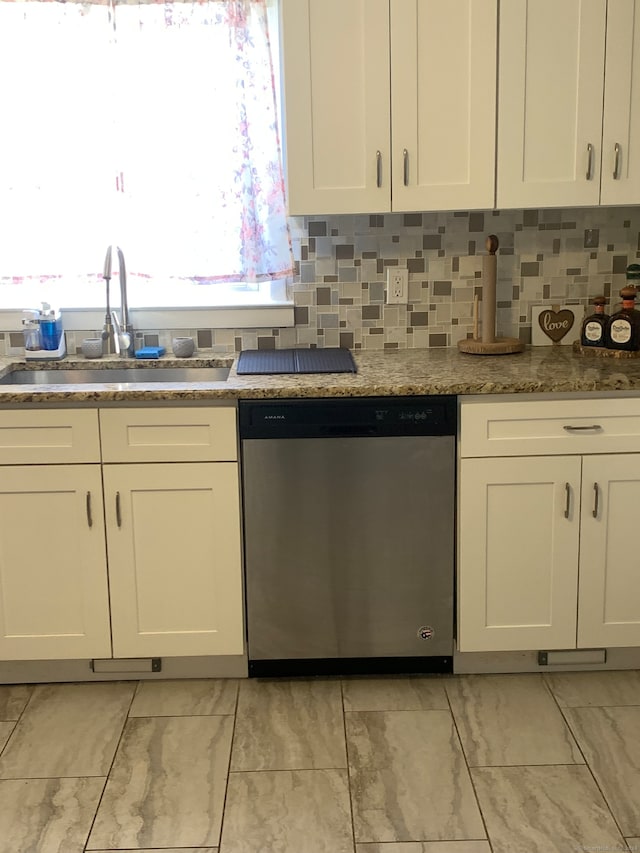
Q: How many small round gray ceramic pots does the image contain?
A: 2